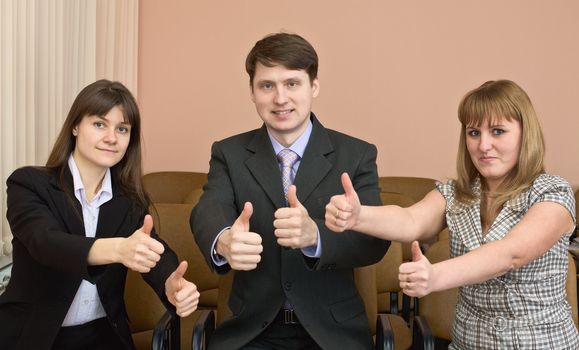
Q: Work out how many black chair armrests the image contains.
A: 4